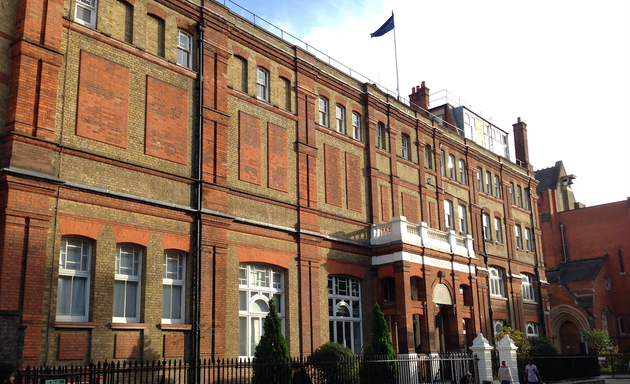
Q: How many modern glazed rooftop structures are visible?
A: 1